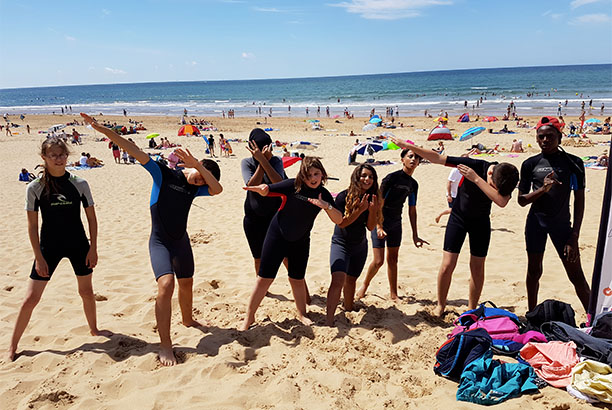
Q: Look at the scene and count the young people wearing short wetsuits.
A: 8